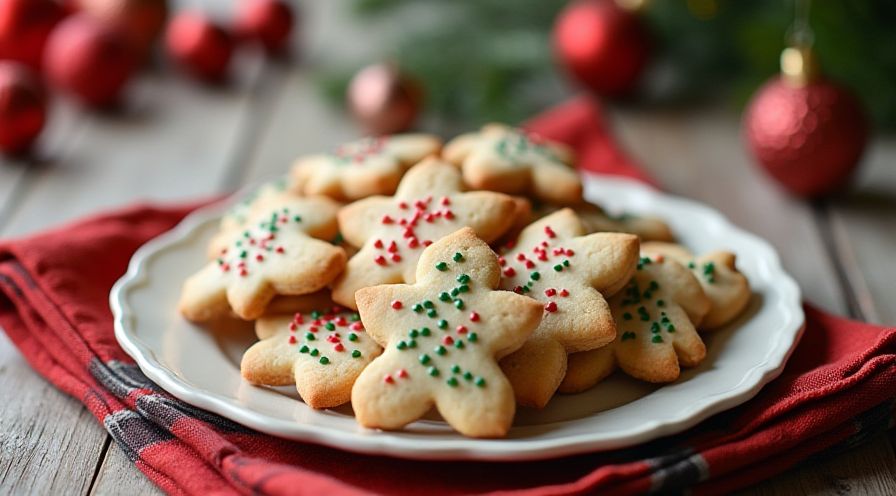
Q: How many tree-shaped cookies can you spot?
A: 0